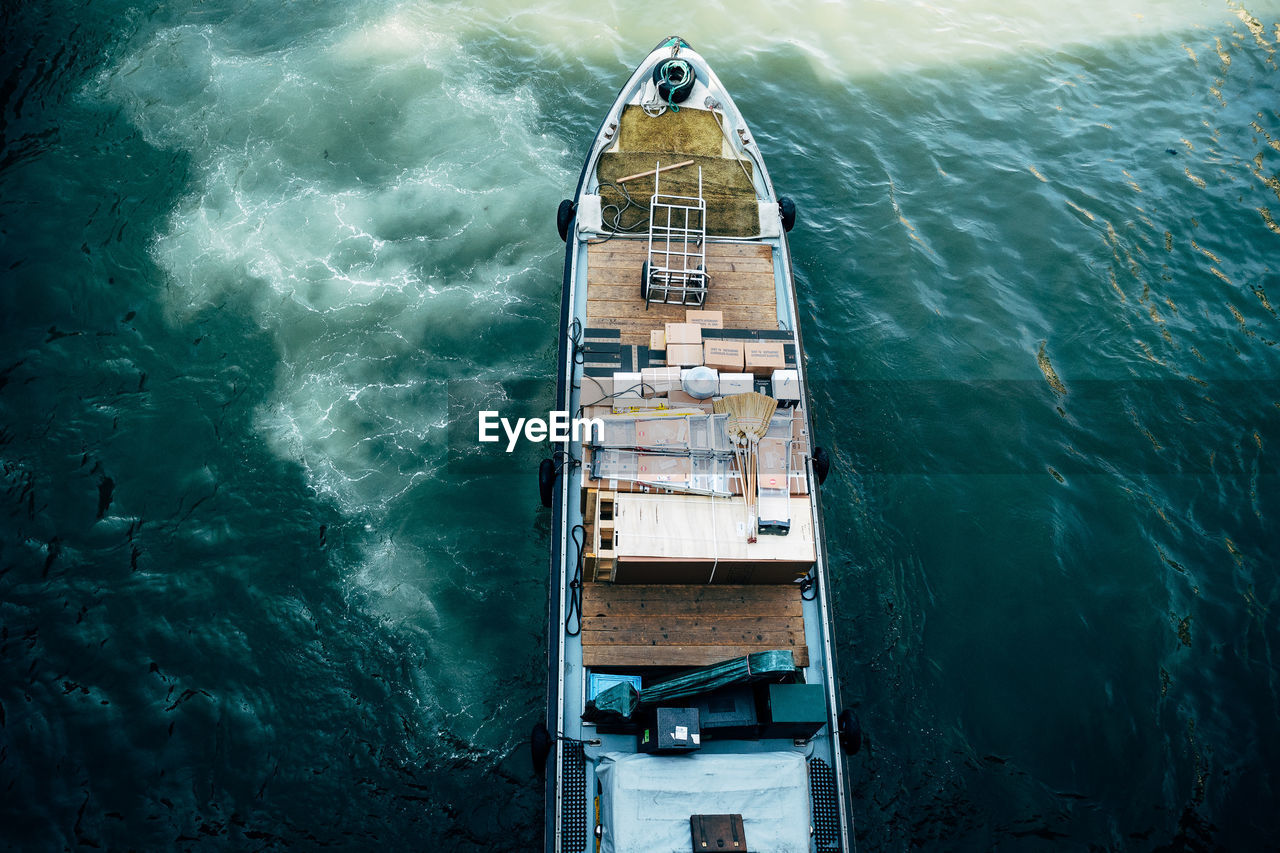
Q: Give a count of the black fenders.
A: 6